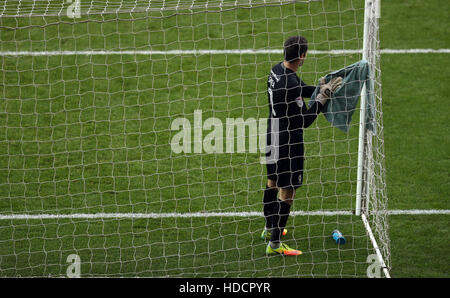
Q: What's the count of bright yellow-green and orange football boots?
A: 2